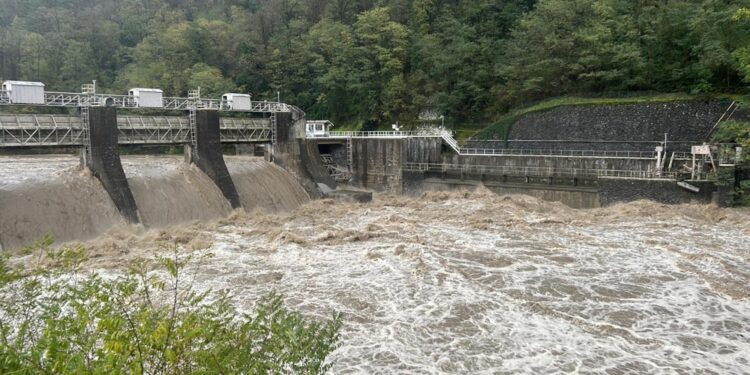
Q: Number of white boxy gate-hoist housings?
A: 3